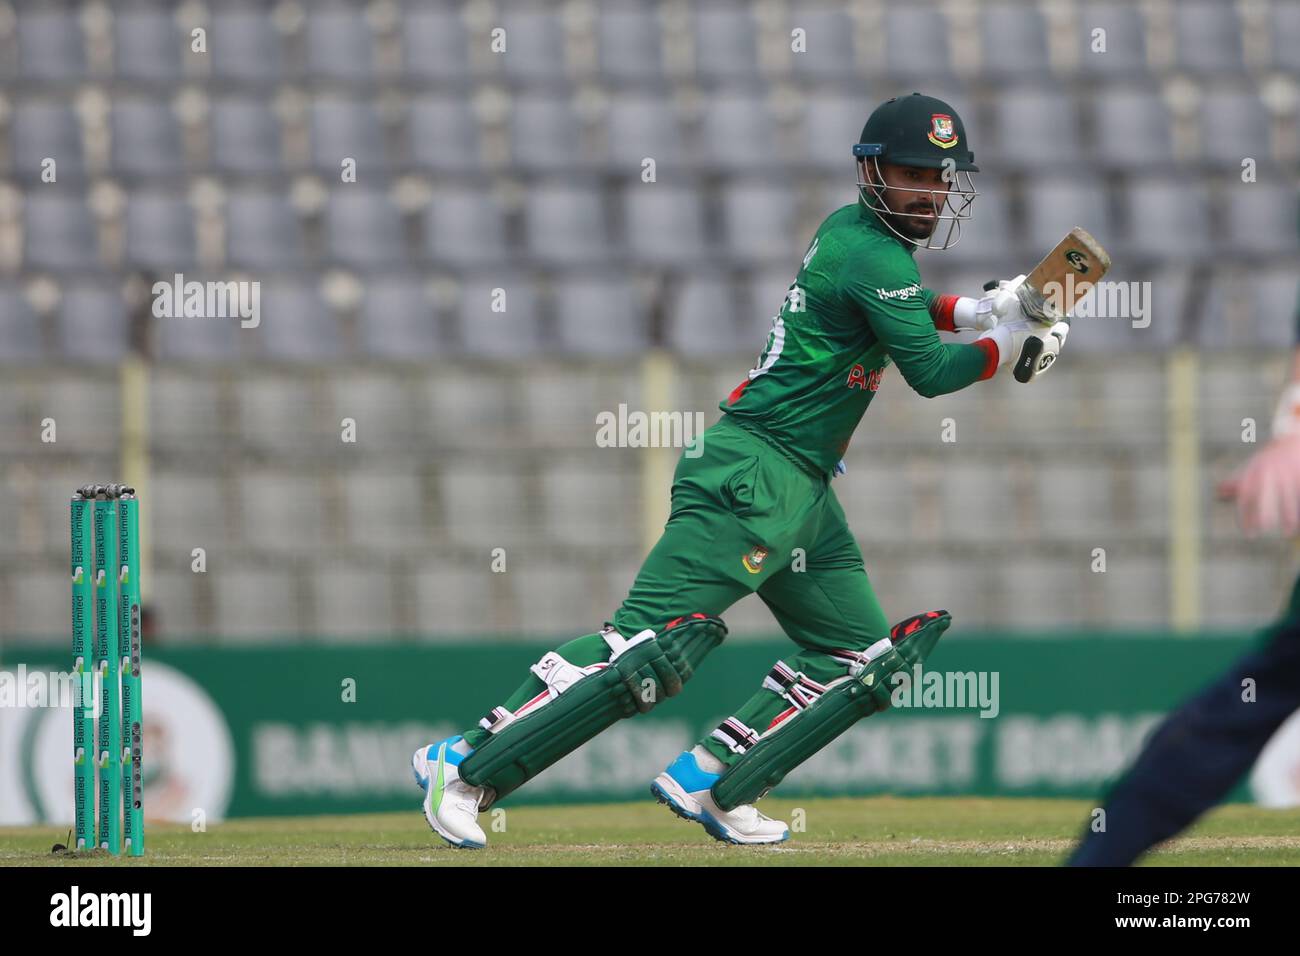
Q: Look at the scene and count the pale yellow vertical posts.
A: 3